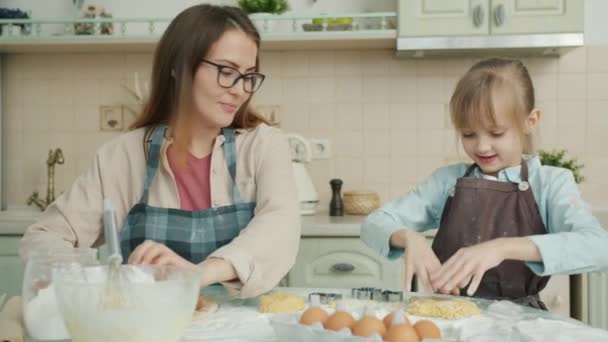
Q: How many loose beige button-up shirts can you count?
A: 1